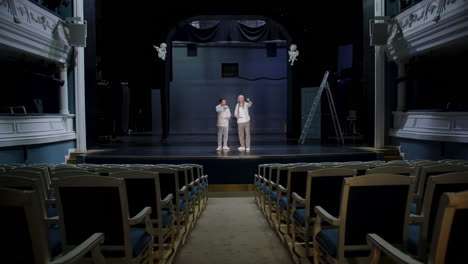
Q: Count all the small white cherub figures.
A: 2